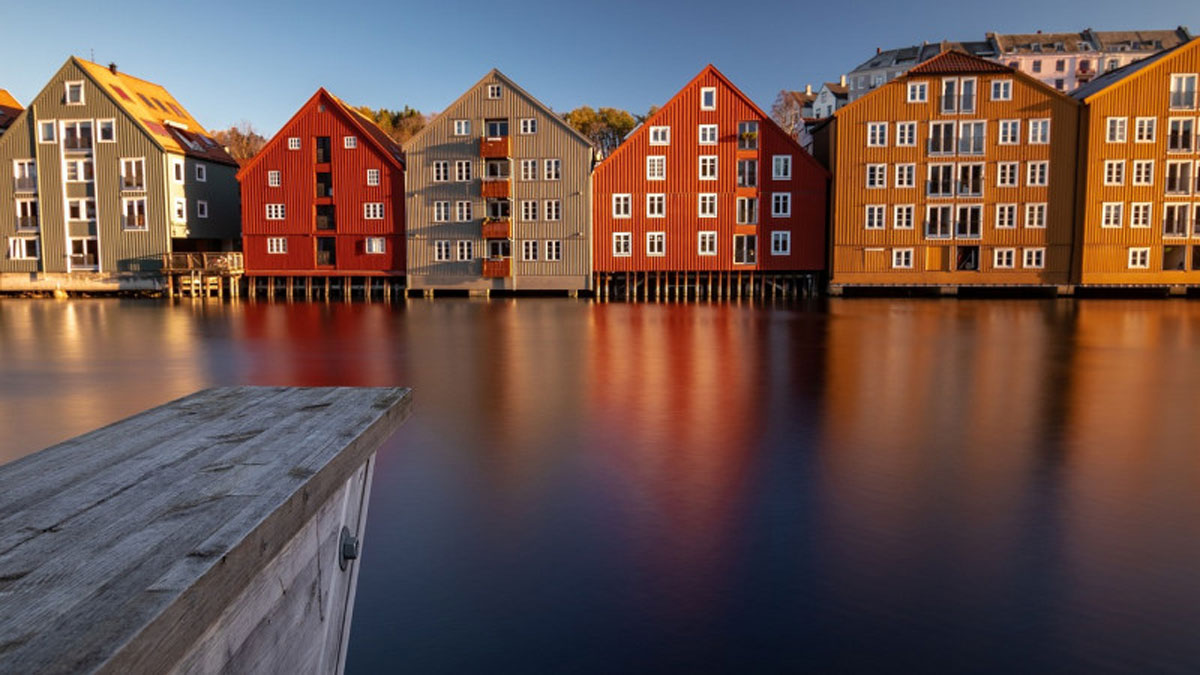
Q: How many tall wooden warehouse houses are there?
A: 6